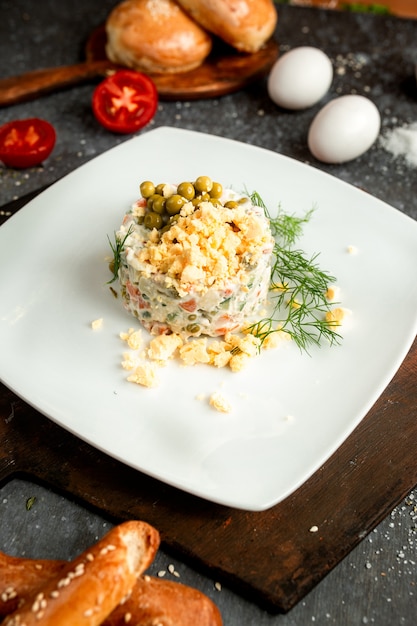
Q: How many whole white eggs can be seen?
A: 2